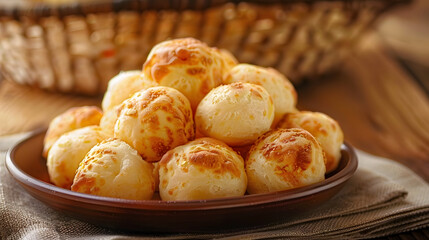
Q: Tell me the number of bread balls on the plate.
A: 13